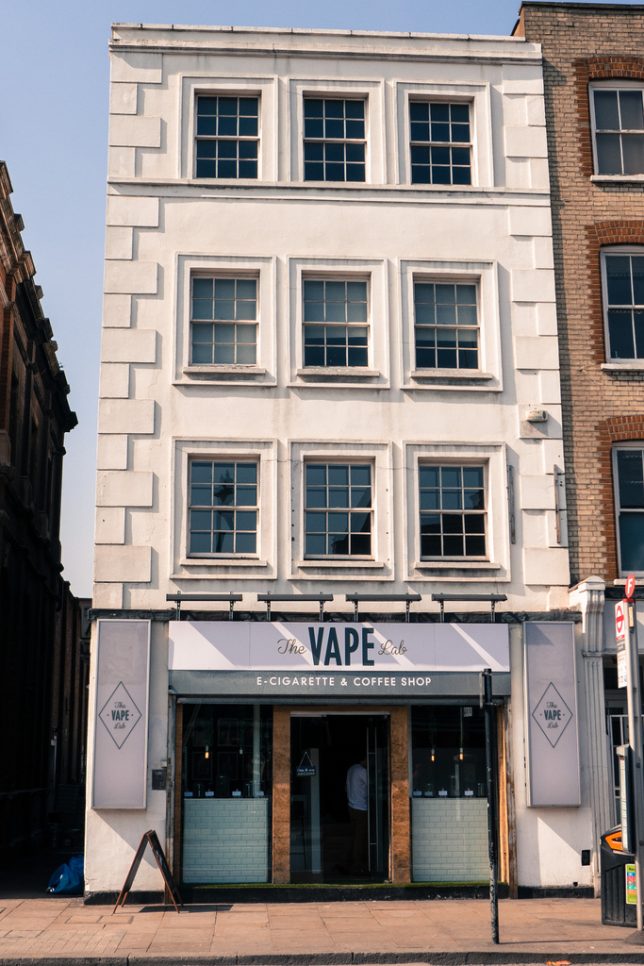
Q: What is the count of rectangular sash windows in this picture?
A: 12